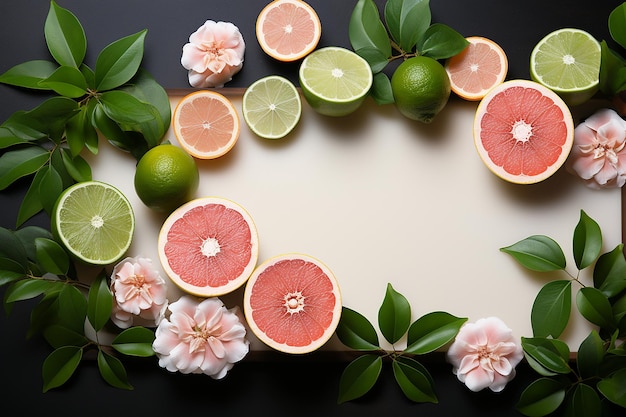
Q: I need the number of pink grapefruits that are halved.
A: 3